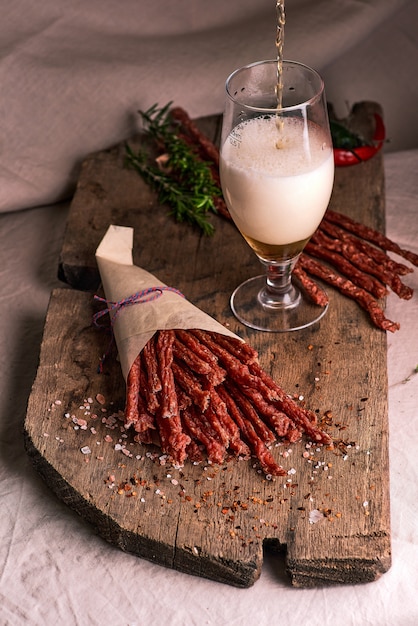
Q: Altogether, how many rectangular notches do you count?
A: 2